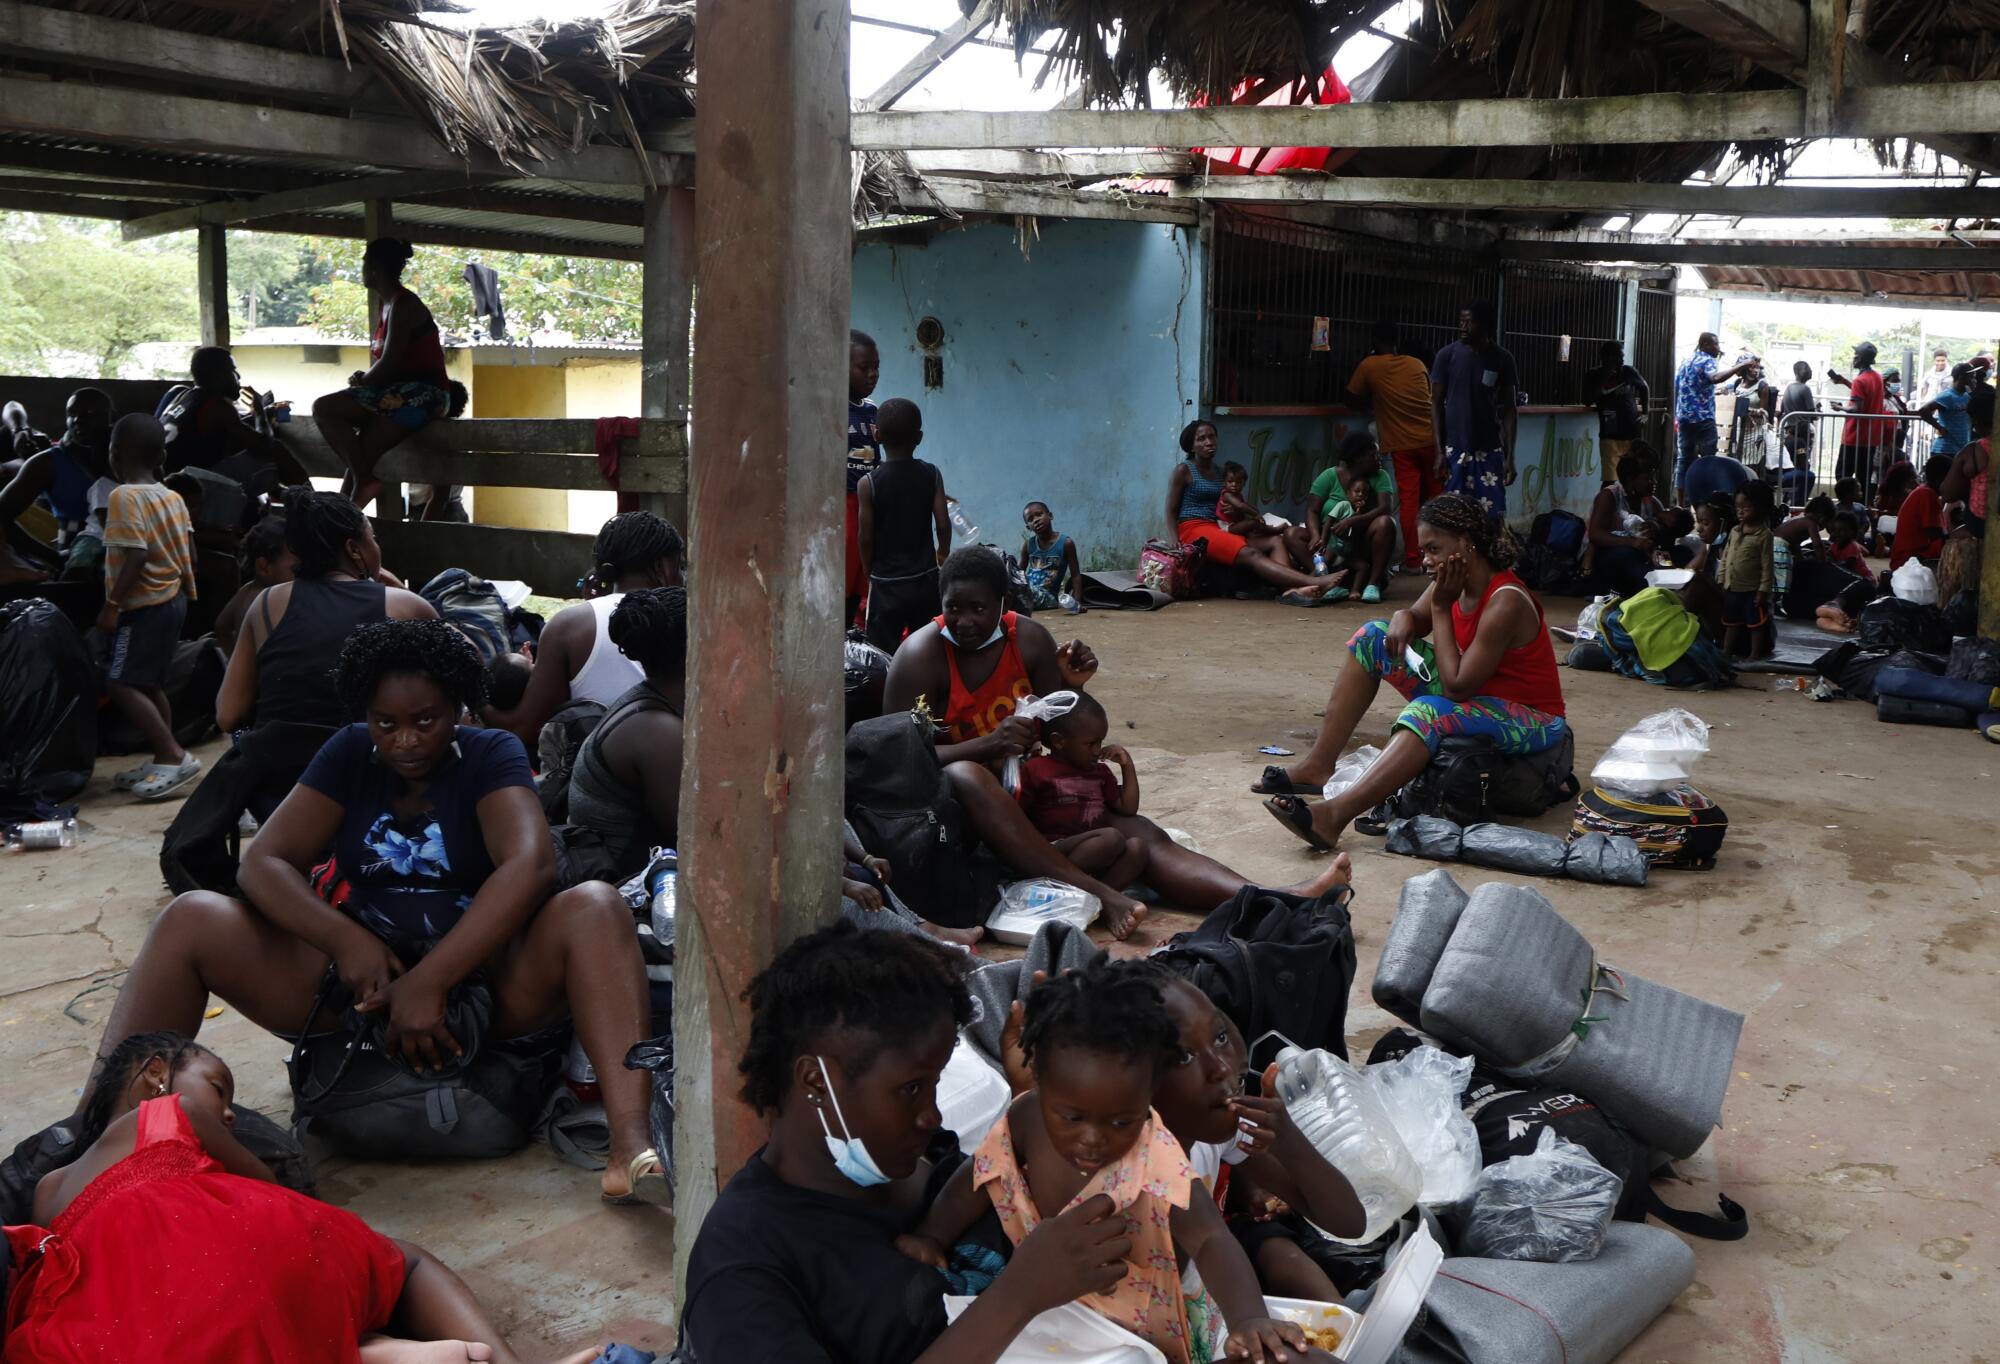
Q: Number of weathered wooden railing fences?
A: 1